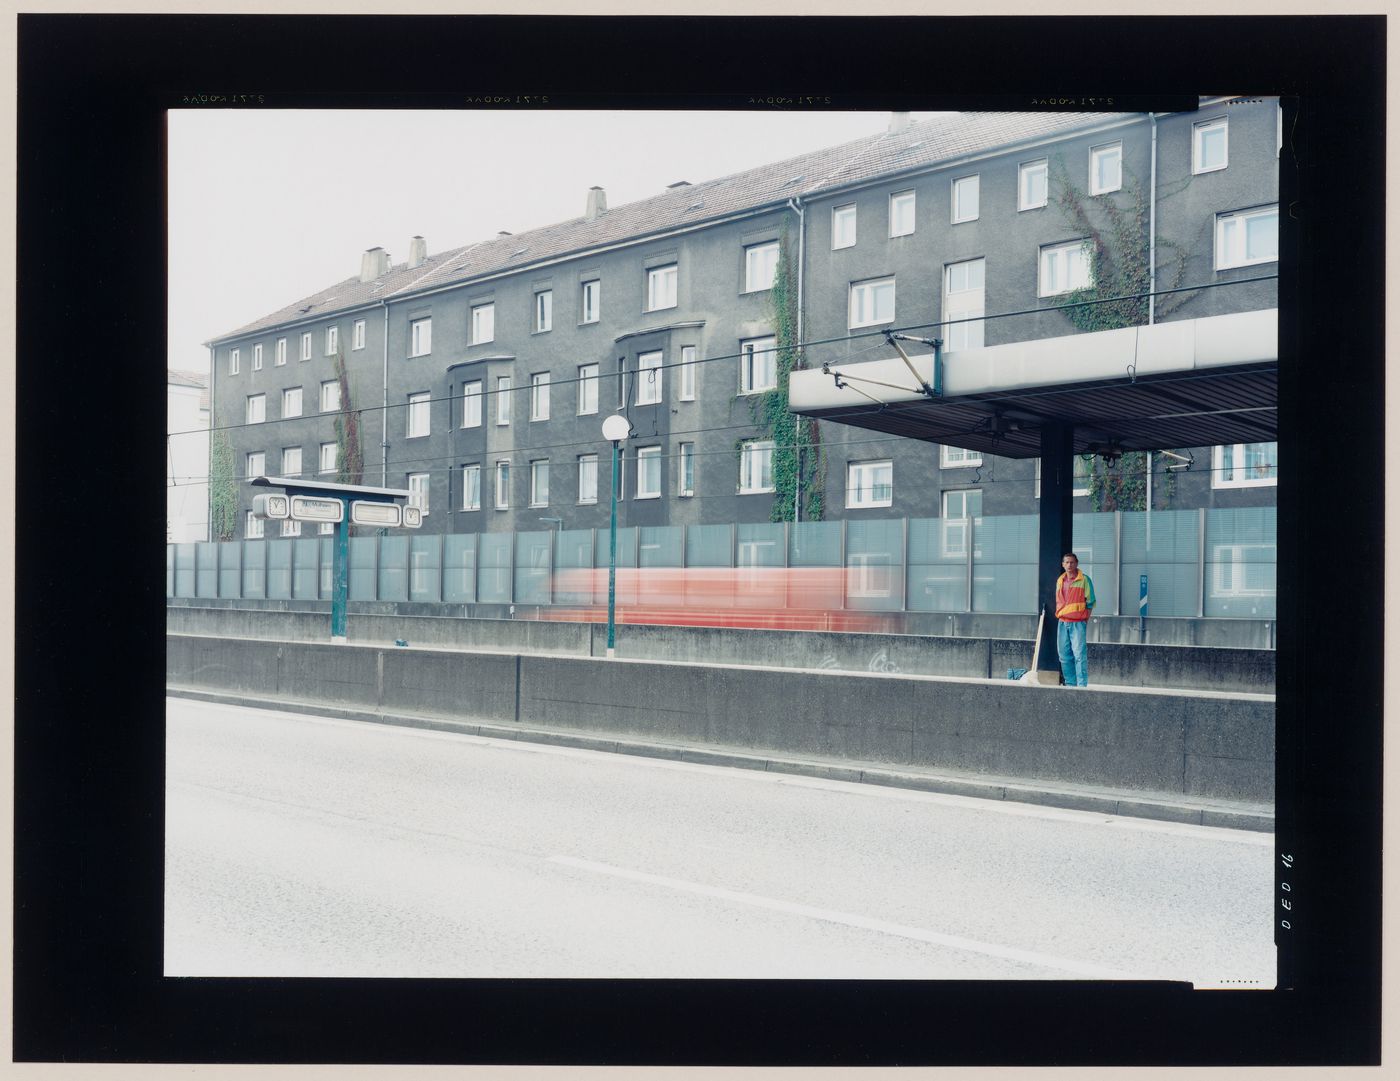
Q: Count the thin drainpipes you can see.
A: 4